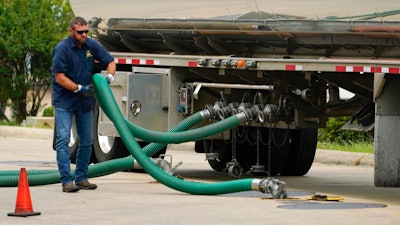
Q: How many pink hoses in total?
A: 0